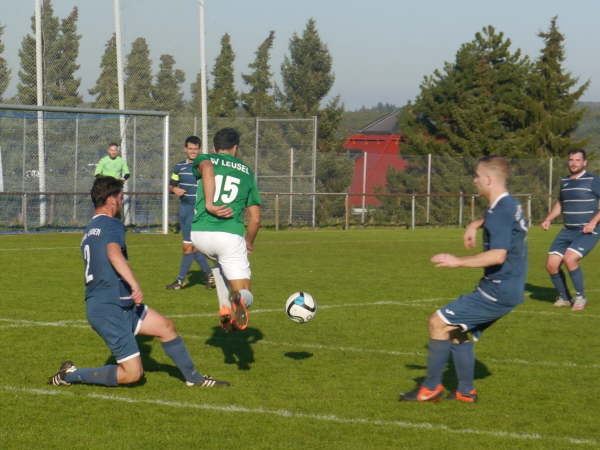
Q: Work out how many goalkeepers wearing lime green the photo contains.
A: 1